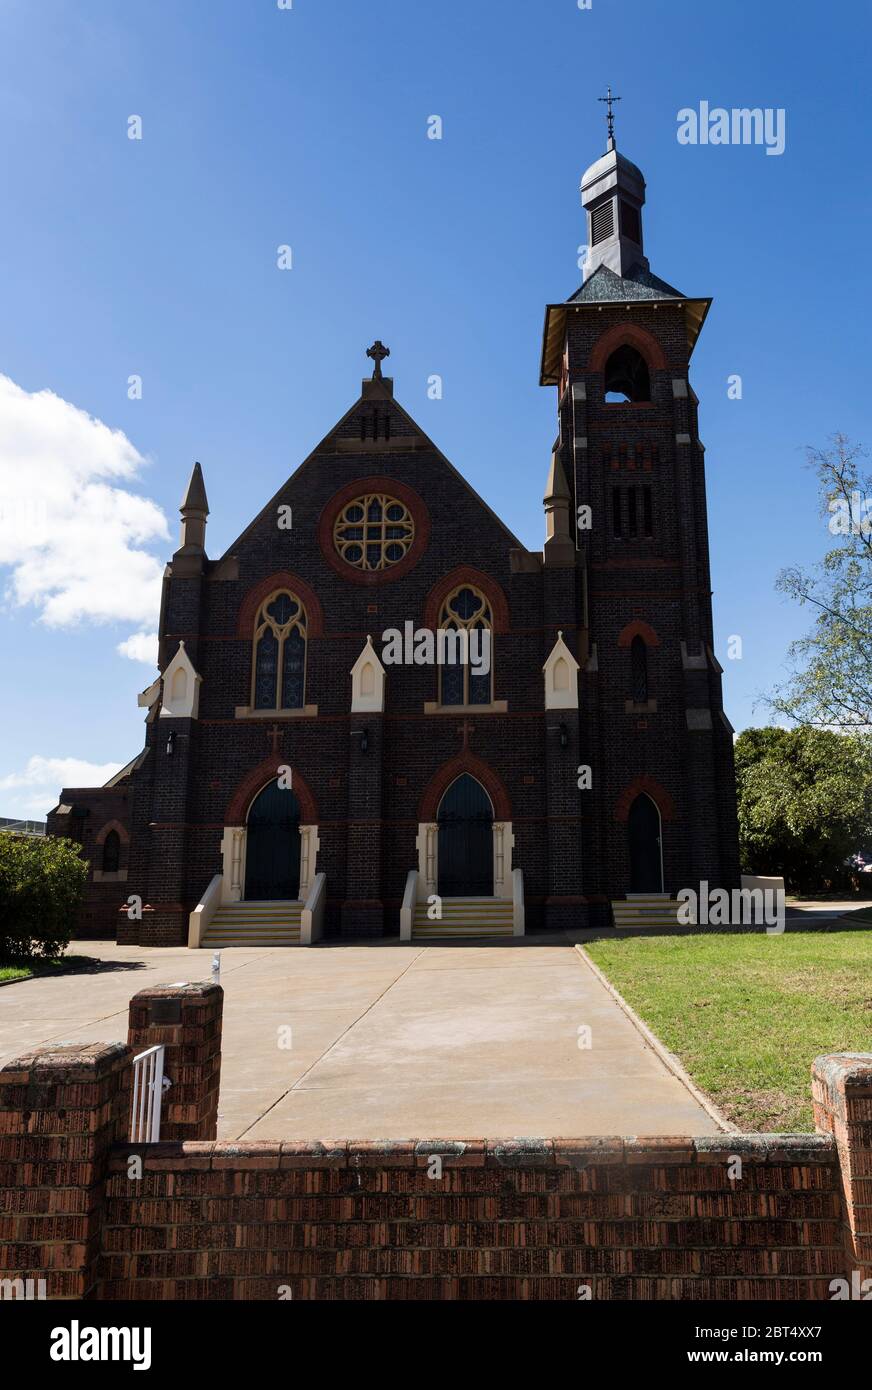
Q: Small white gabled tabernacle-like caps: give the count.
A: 3